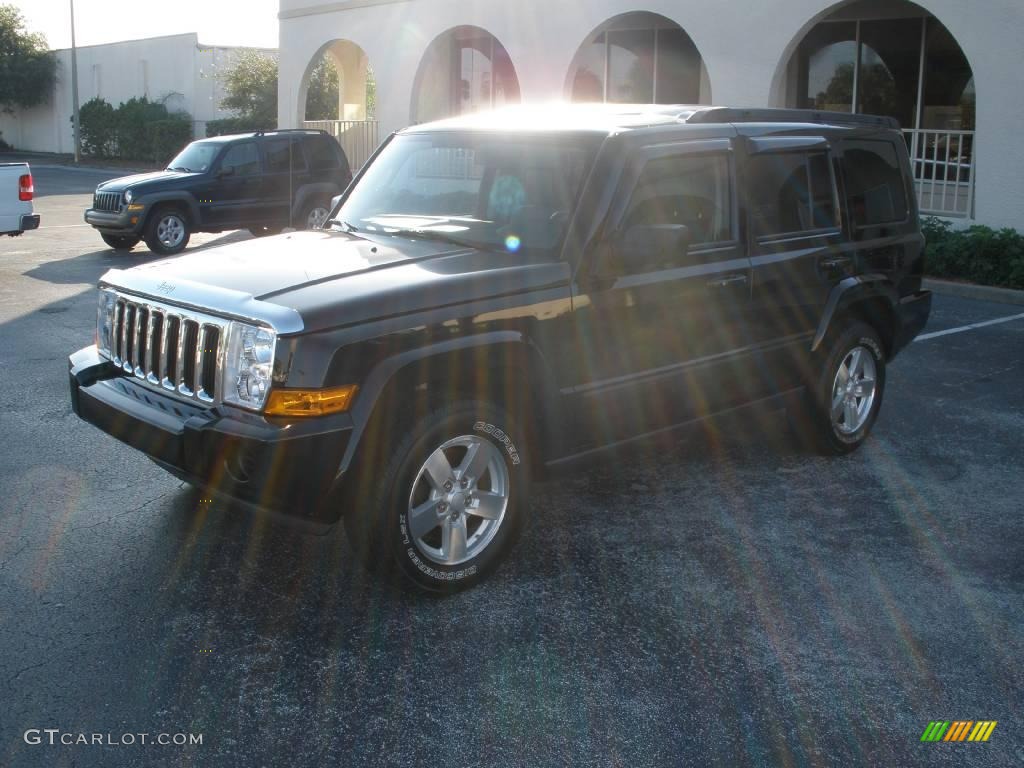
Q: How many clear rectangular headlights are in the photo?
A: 2